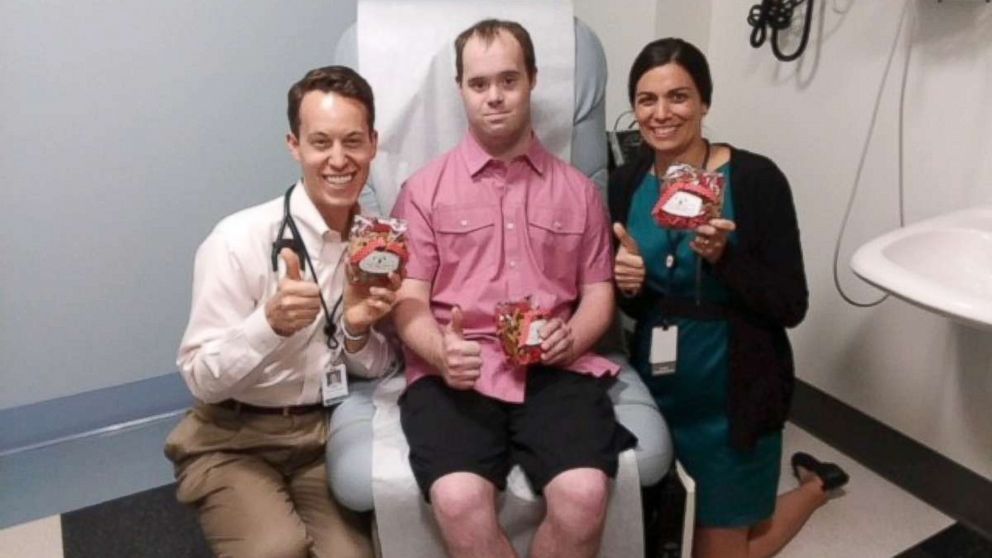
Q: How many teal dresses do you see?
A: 1